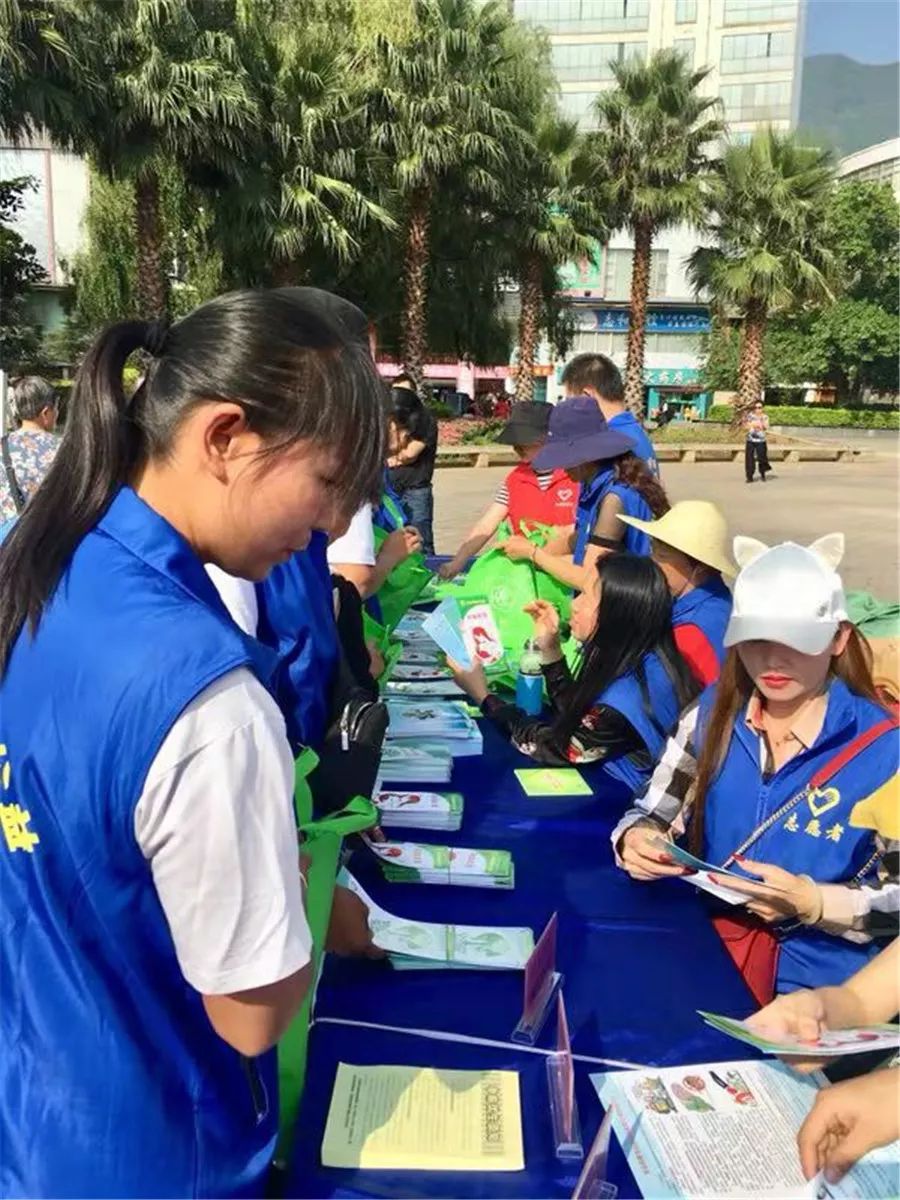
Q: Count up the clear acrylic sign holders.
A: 3